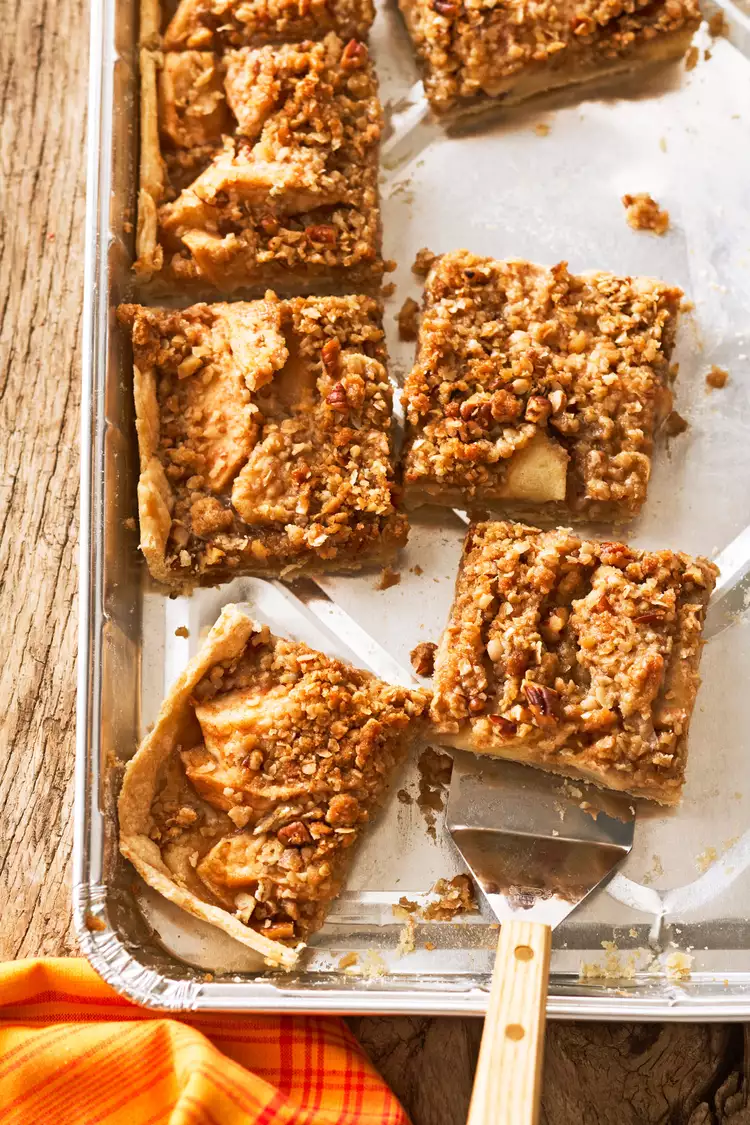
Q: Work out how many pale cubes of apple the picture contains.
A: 1